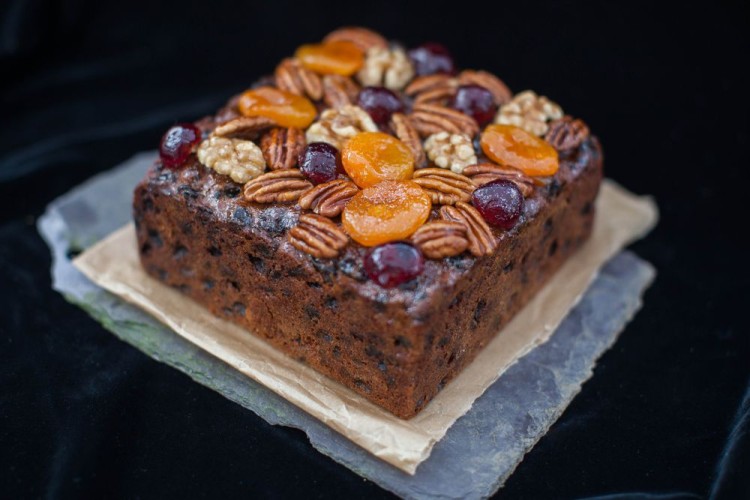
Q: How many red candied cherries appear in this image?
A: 7